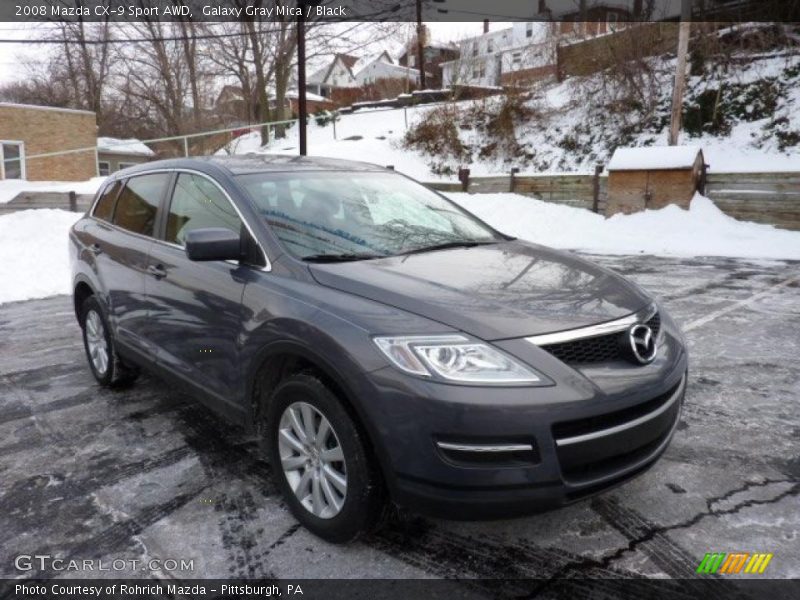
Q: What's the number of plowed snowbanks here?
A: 2